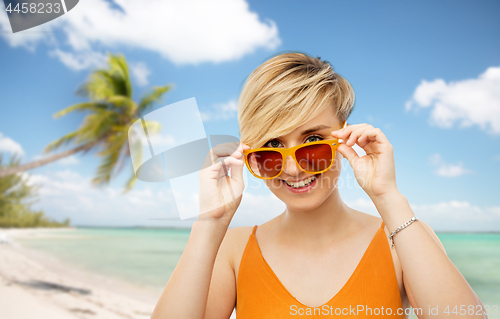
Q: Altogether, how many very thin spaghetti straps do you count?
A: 2